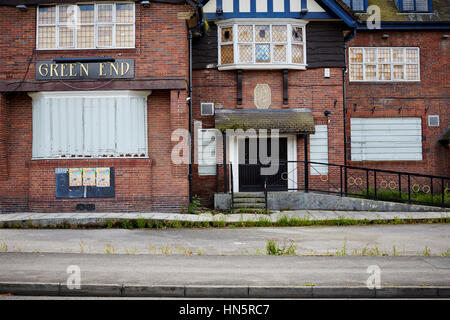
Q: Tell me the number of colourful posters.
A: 3